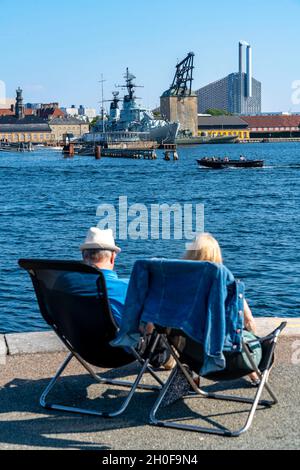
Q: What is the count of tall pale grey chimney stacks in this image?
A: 2